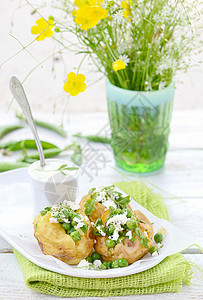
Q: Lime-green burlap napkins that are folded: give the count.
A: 1